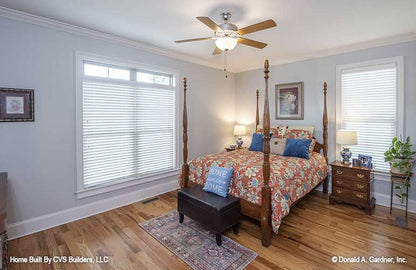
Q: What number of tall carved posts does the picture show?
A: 4